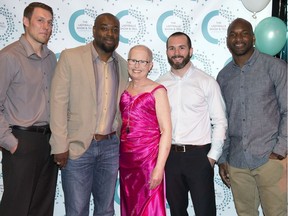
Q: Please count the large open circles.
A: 4